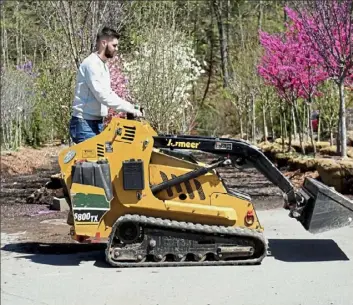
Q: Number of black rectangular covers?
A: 1